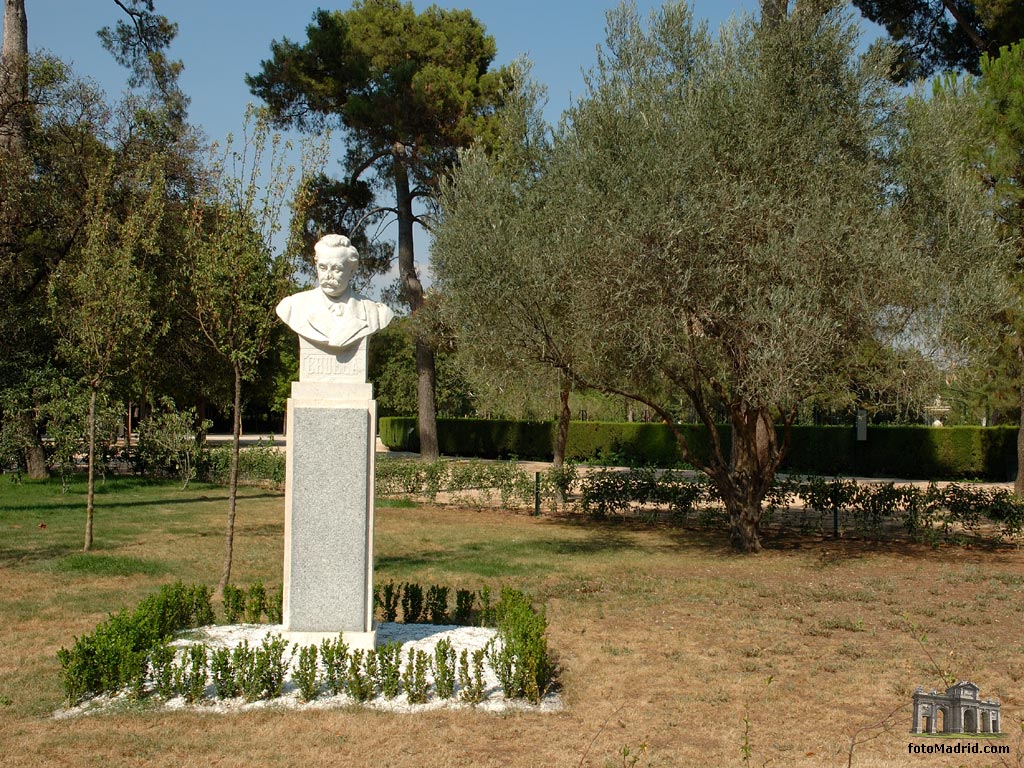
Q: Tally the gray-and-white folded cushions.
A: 0